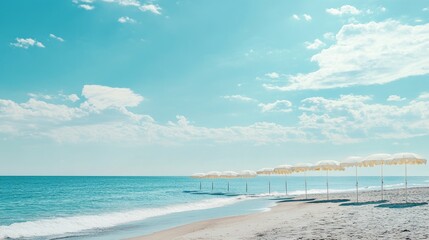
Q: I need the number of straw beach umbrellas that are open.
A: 11